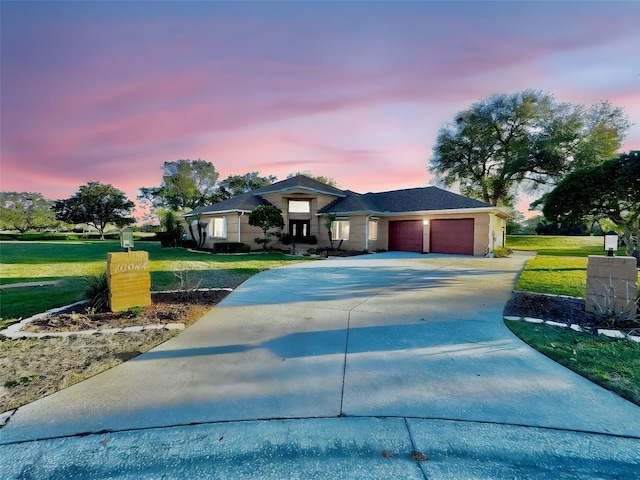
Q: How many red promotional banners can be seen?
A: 0